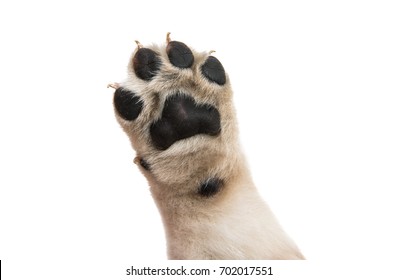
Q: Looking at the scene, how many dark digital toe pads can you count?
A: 4